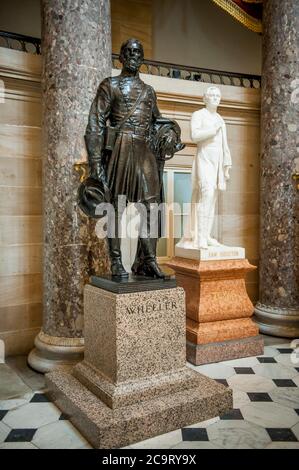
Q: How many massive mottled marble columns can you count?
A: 2